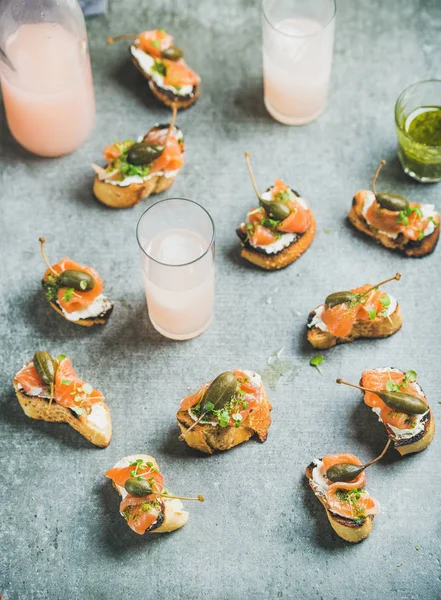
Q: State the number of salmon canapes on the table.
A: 11